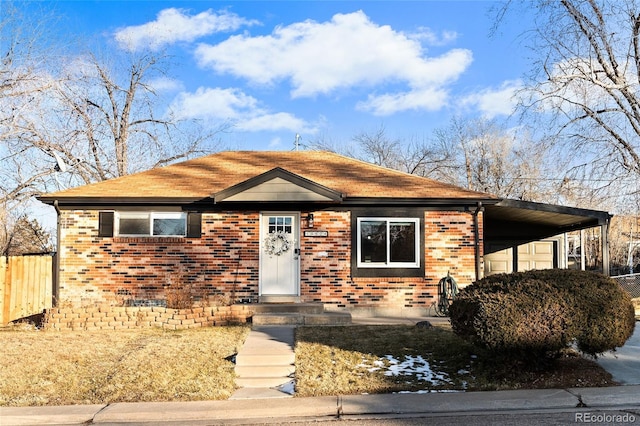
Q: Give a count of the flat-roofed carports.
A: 1